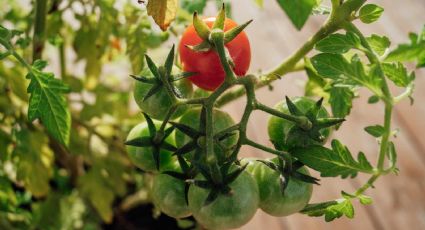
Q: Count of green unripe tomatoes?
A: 7